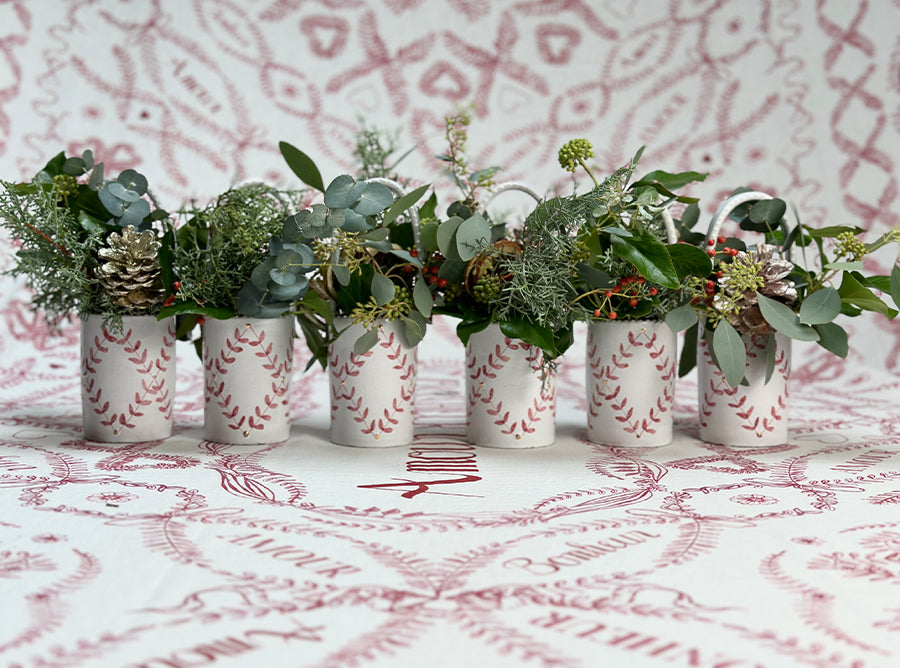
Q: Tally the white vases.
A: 6